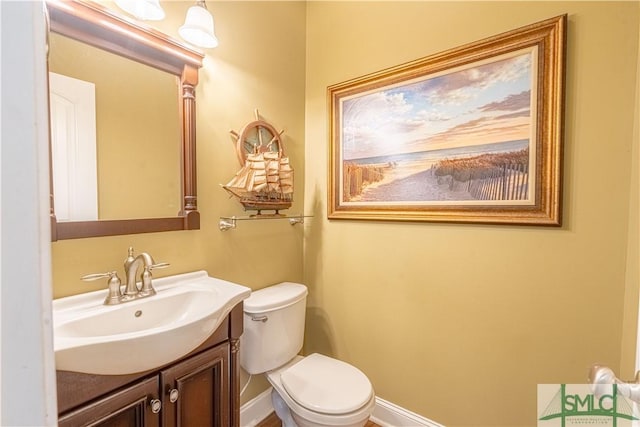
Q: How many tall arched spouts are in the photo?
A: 1